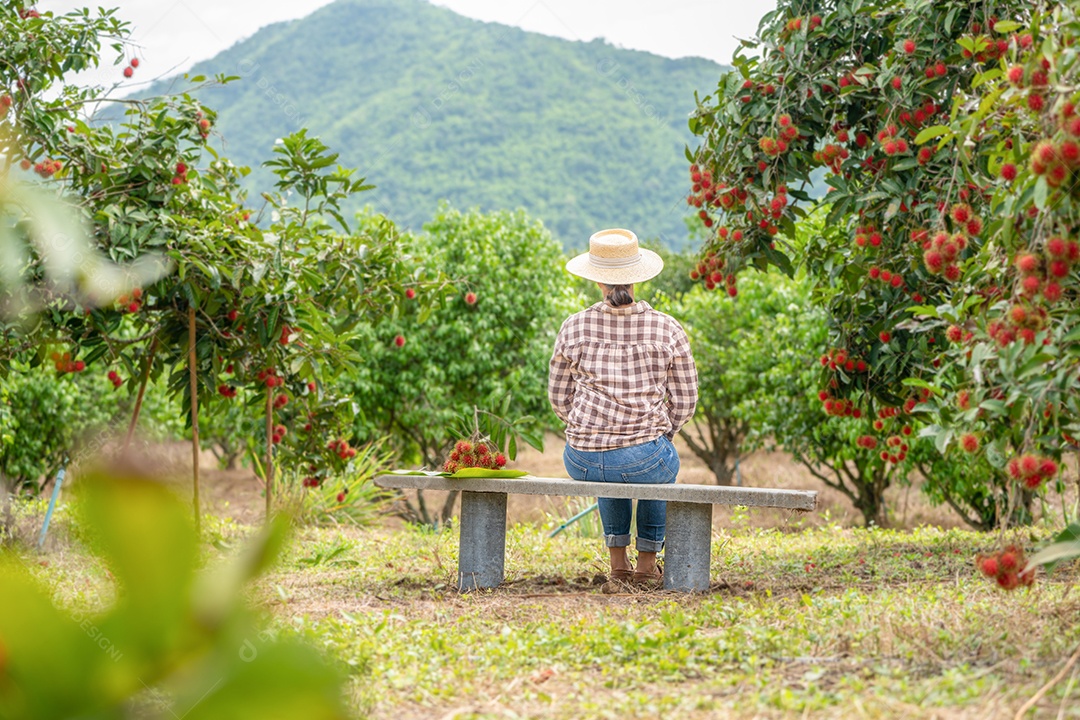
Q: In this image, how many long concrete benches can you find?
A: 1